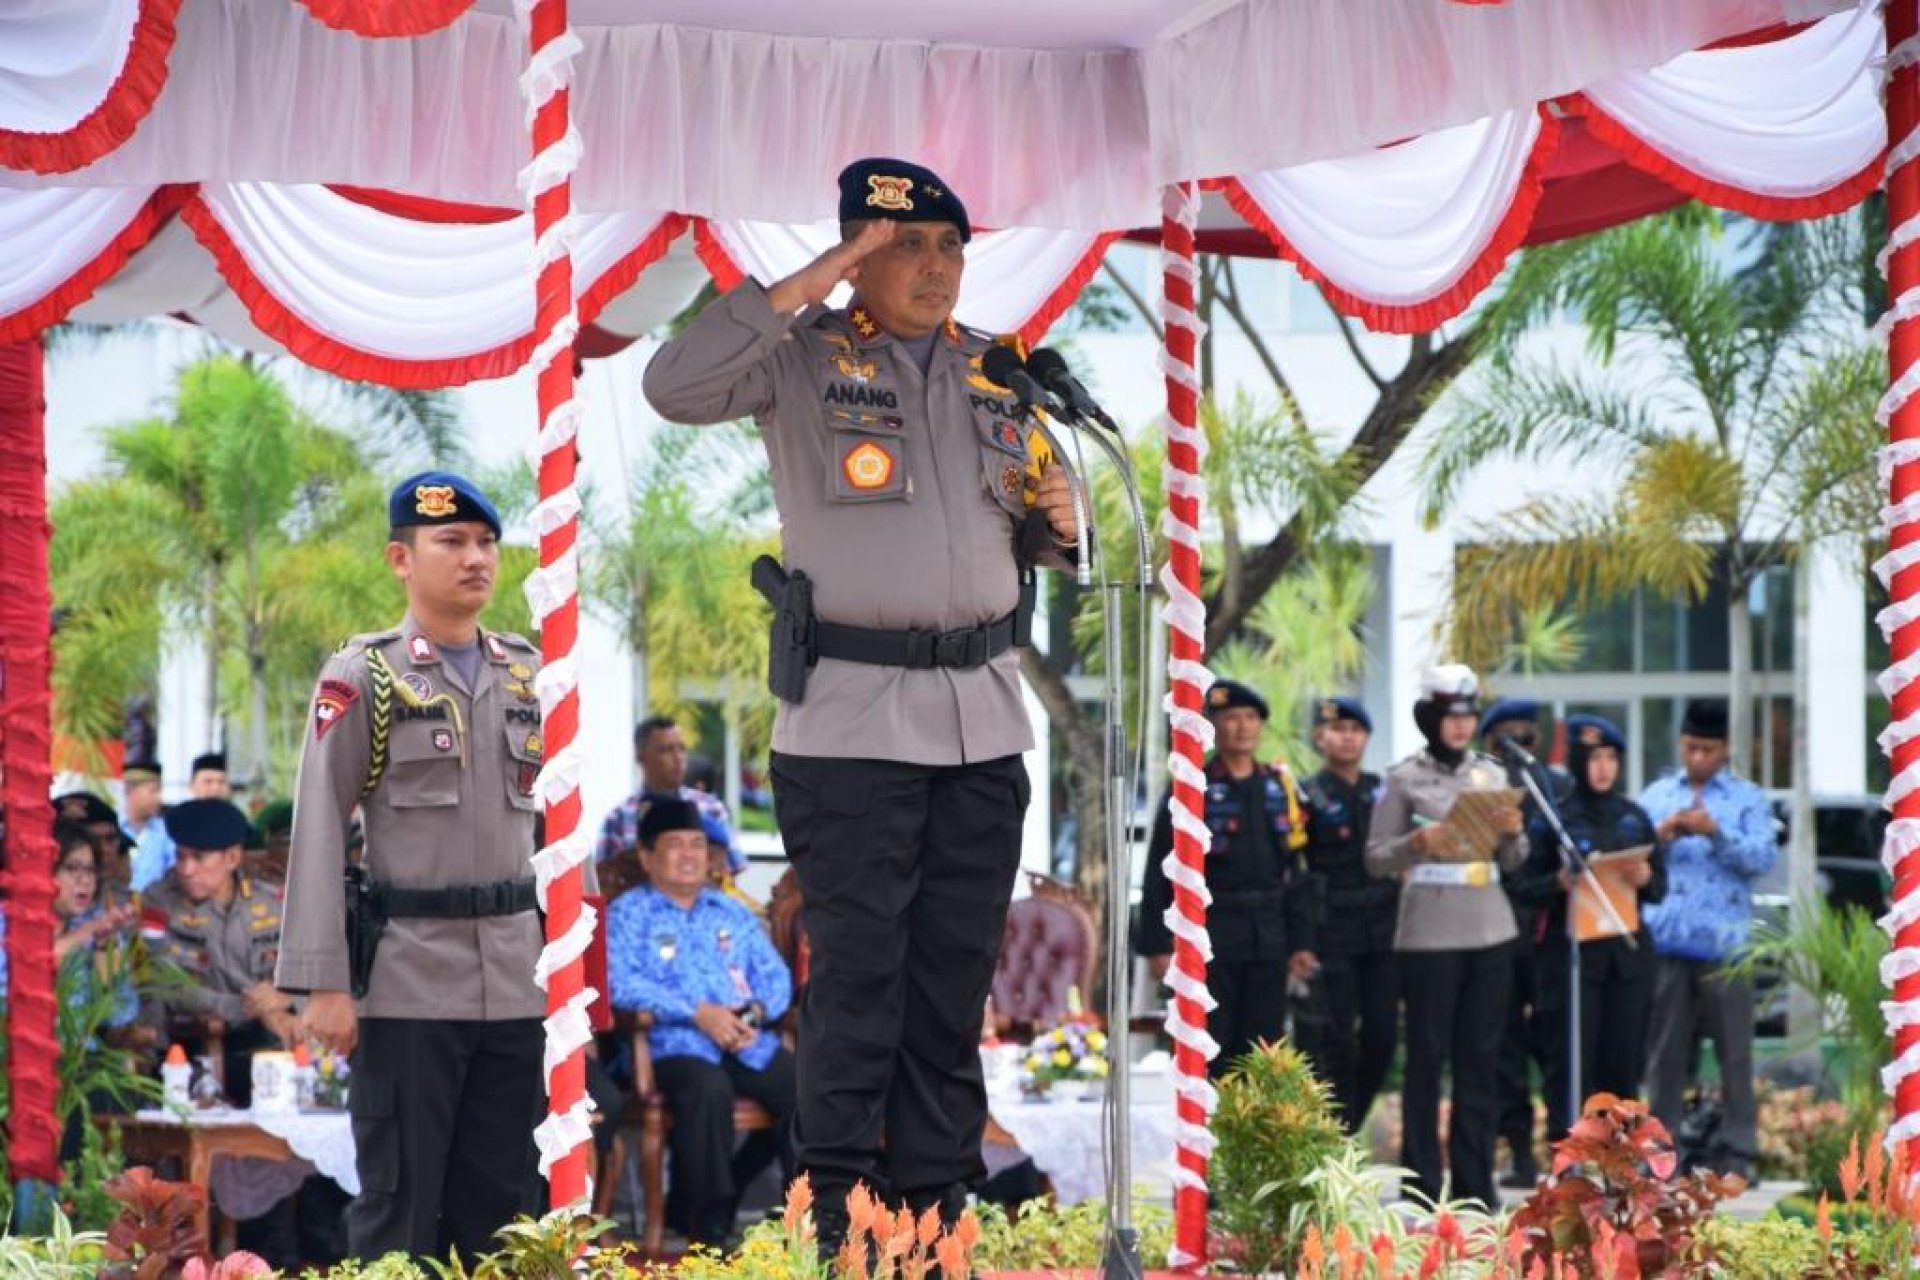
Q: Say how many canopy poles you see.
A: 4